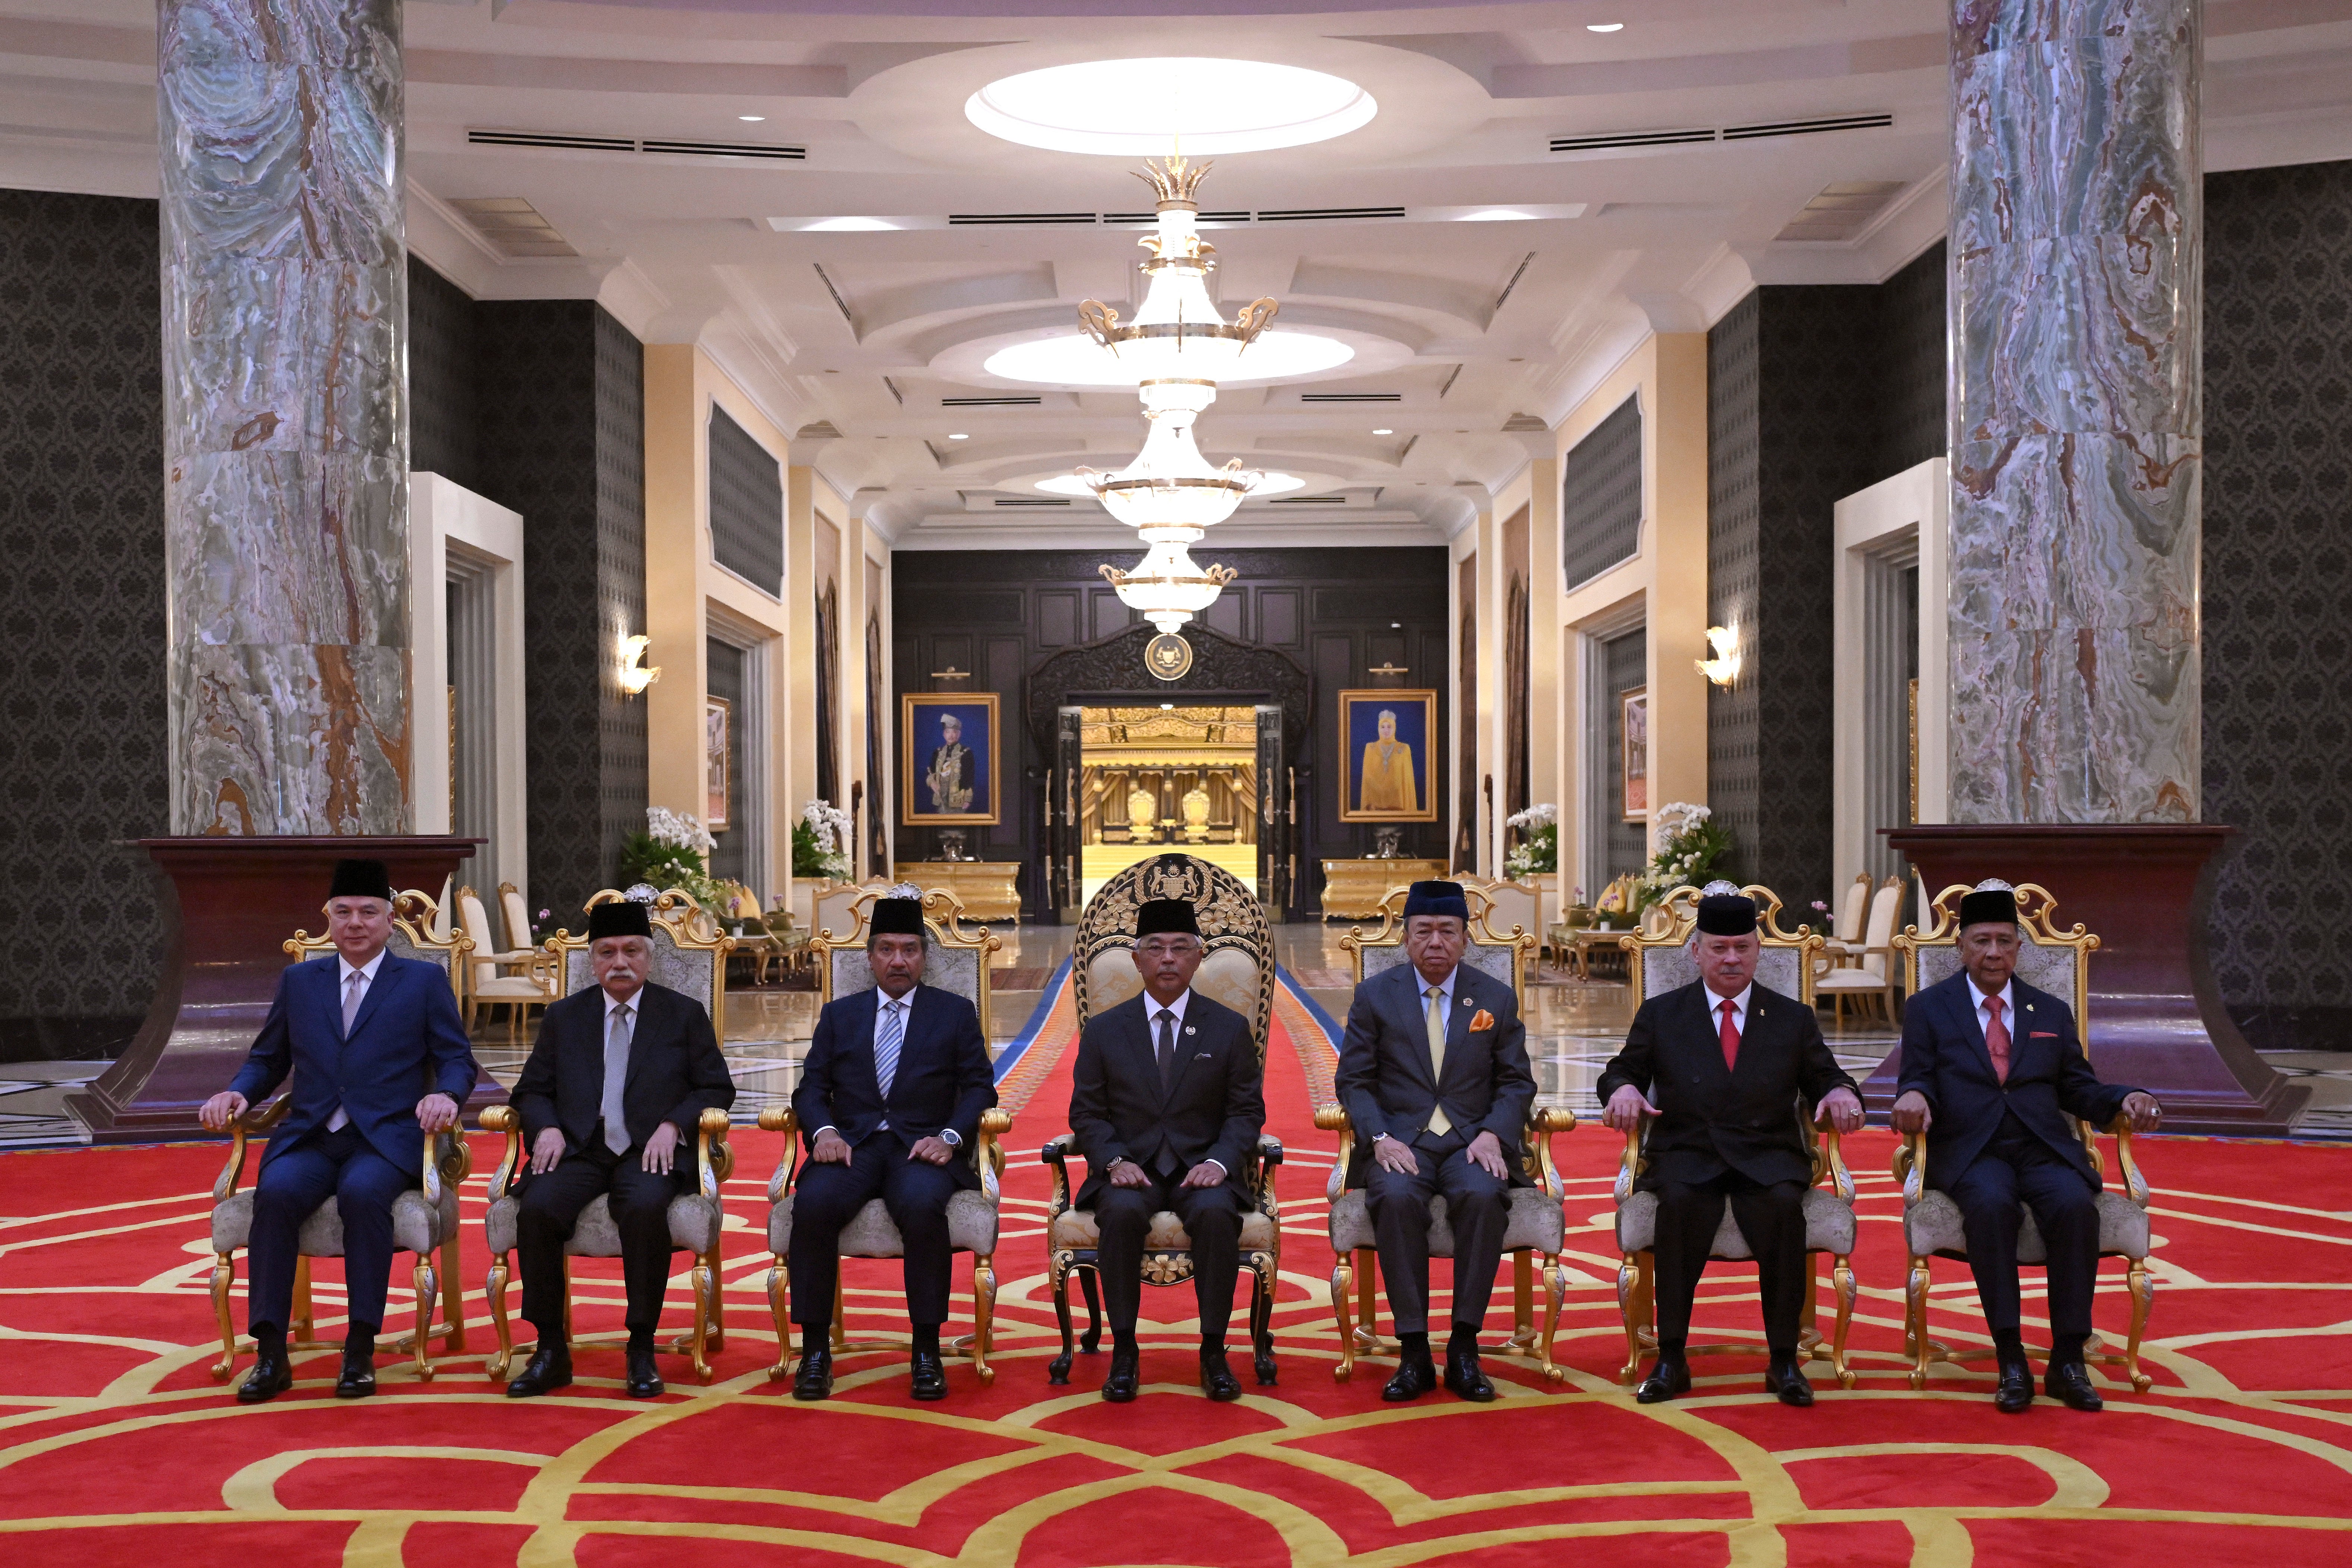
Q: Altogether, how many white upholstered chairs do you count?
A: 4